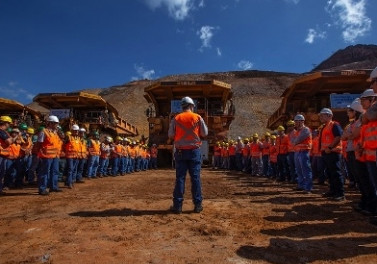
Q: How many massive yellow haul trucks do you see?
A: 4